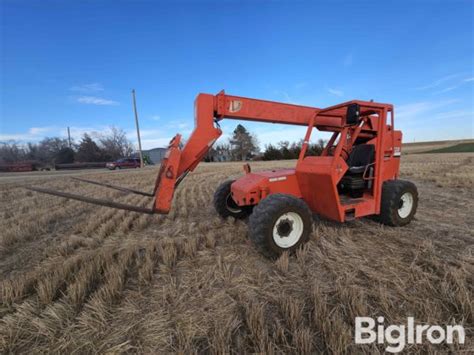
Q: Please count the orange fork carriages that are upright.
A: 1